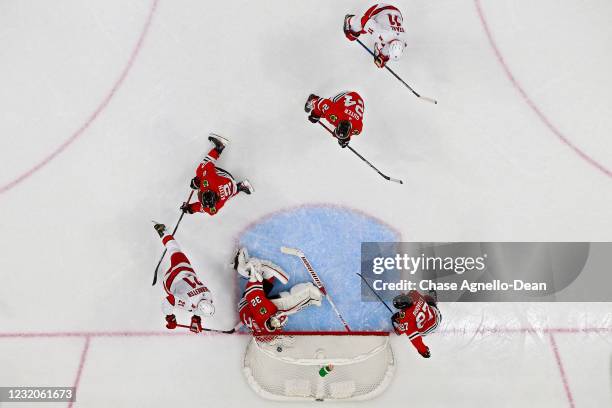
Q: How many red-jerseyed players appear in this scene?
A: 4